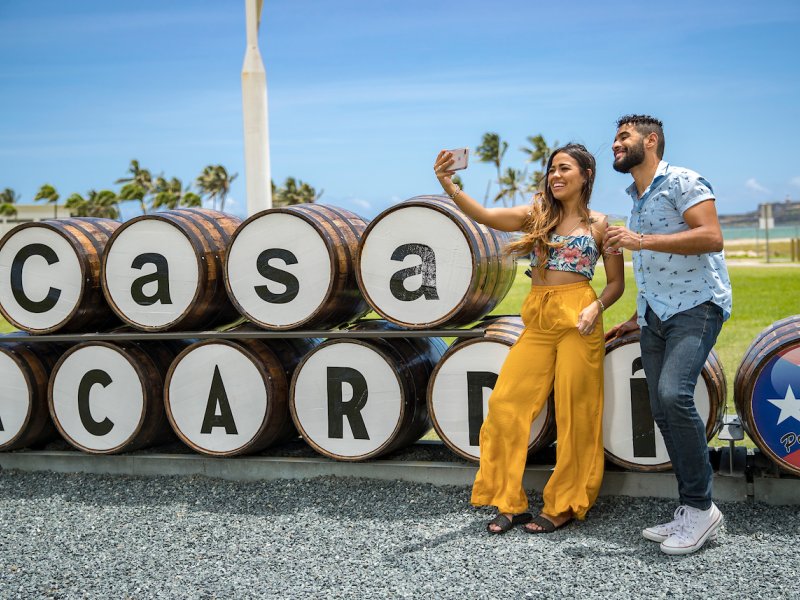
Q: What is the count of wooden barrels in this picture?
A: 11